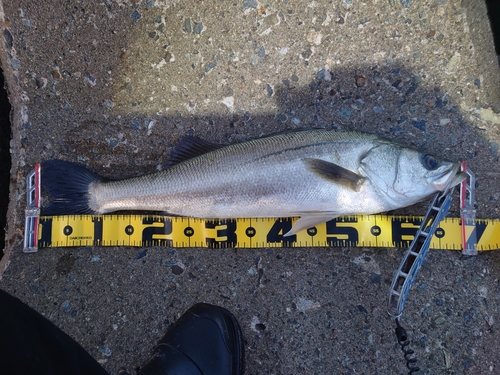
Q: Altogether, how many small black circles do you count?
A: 7